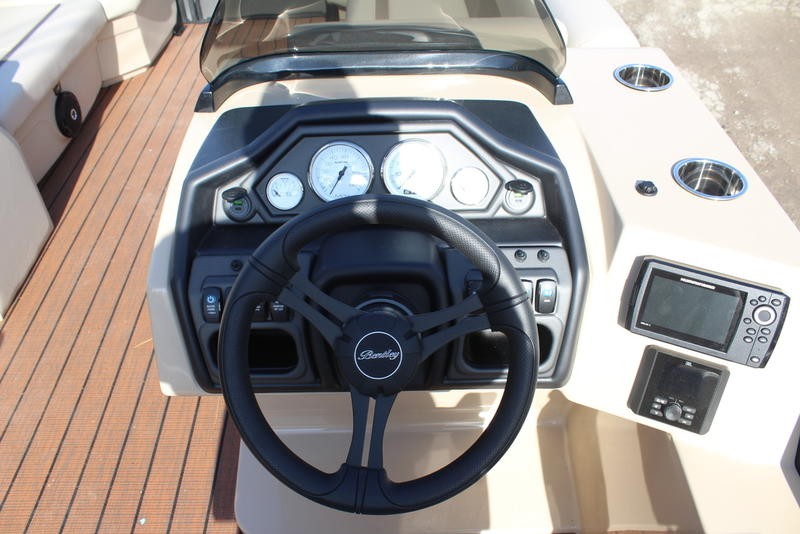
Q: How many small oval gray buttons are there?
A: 9